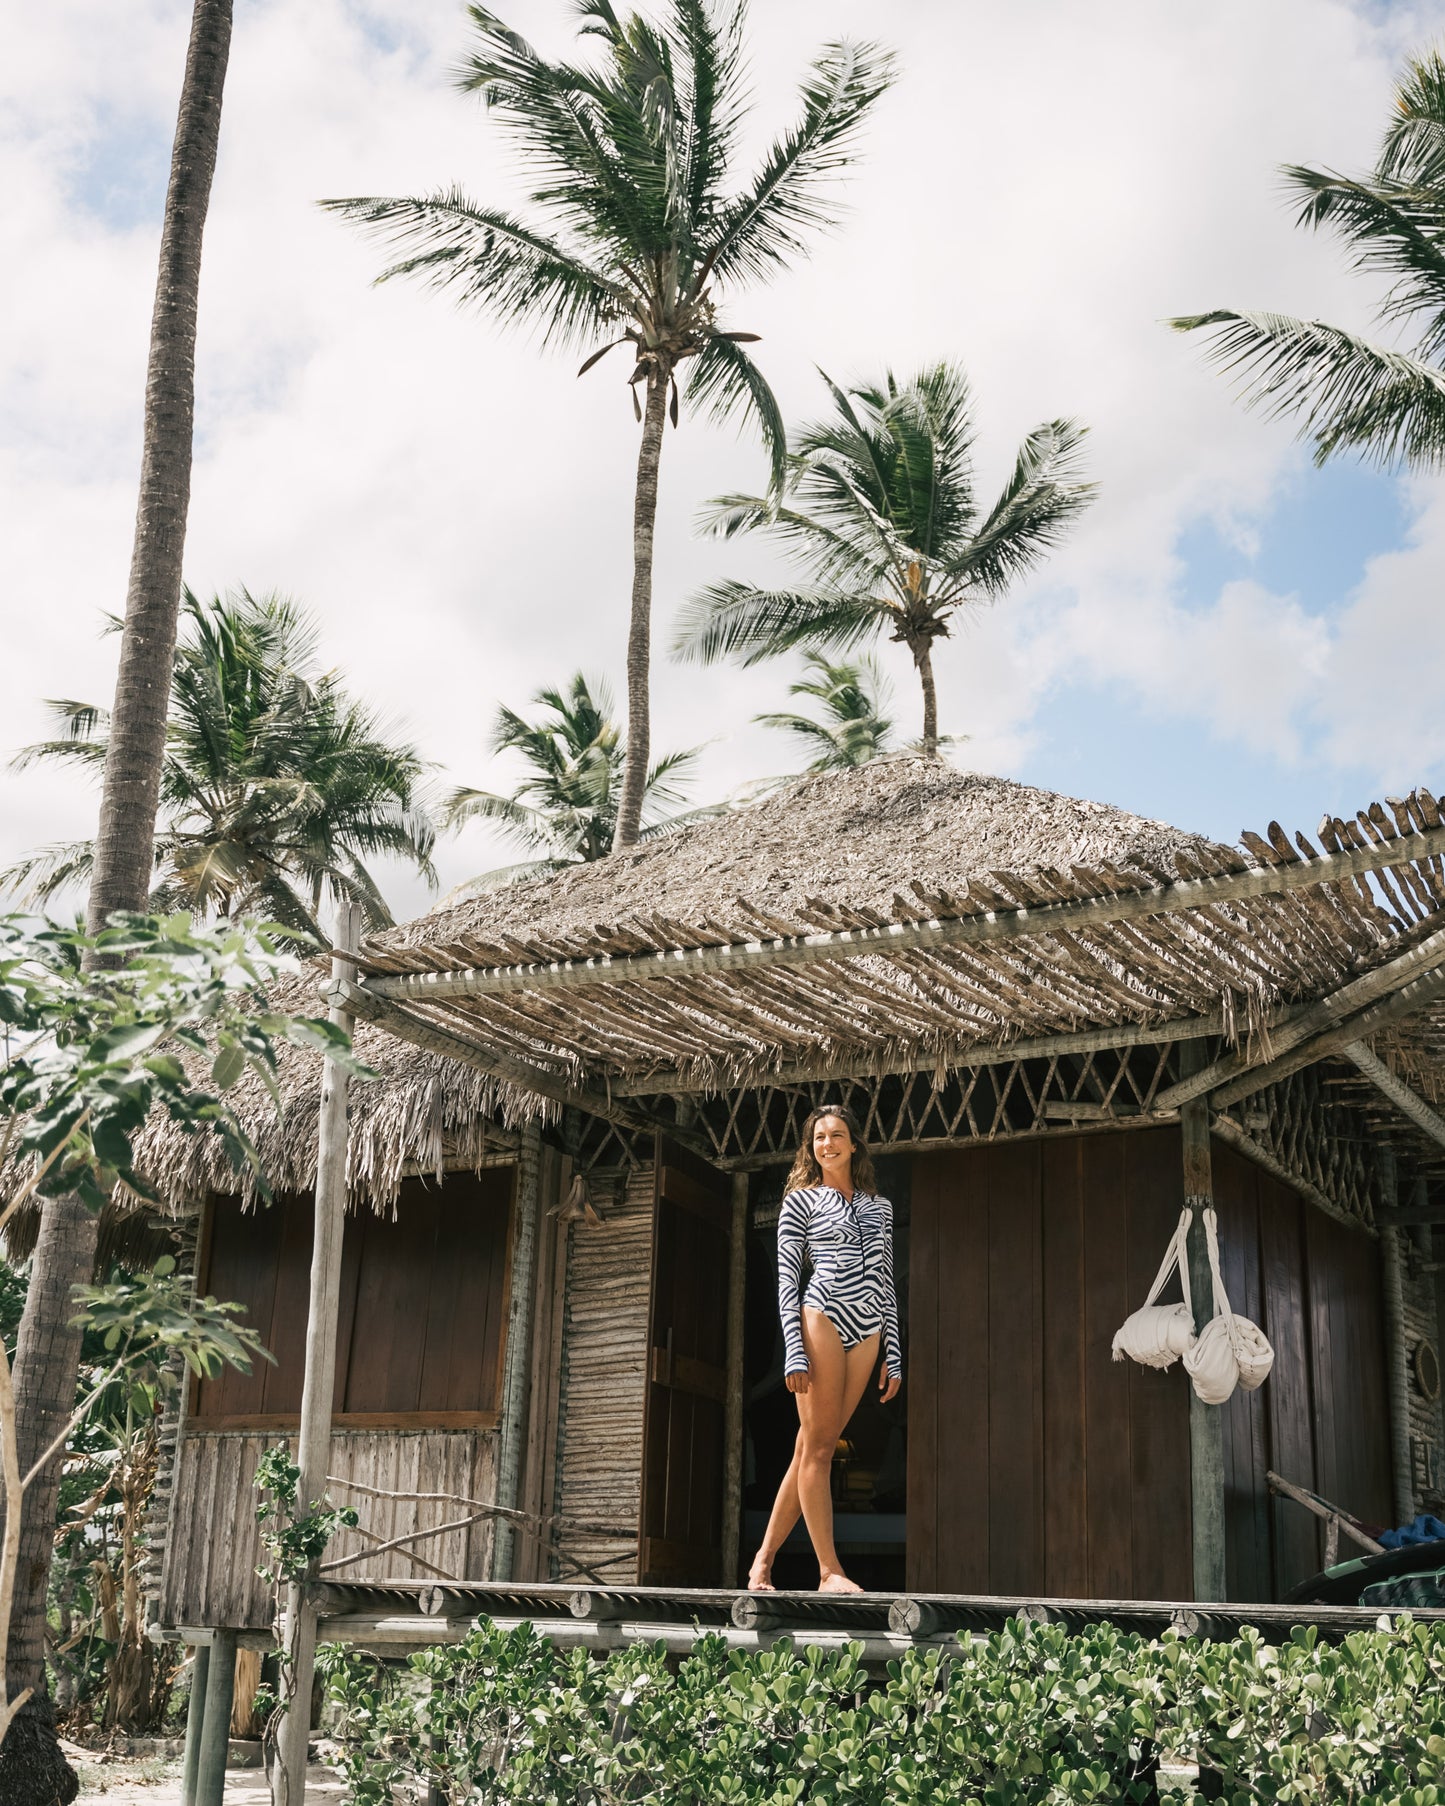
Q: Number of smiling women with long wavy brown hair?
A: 1